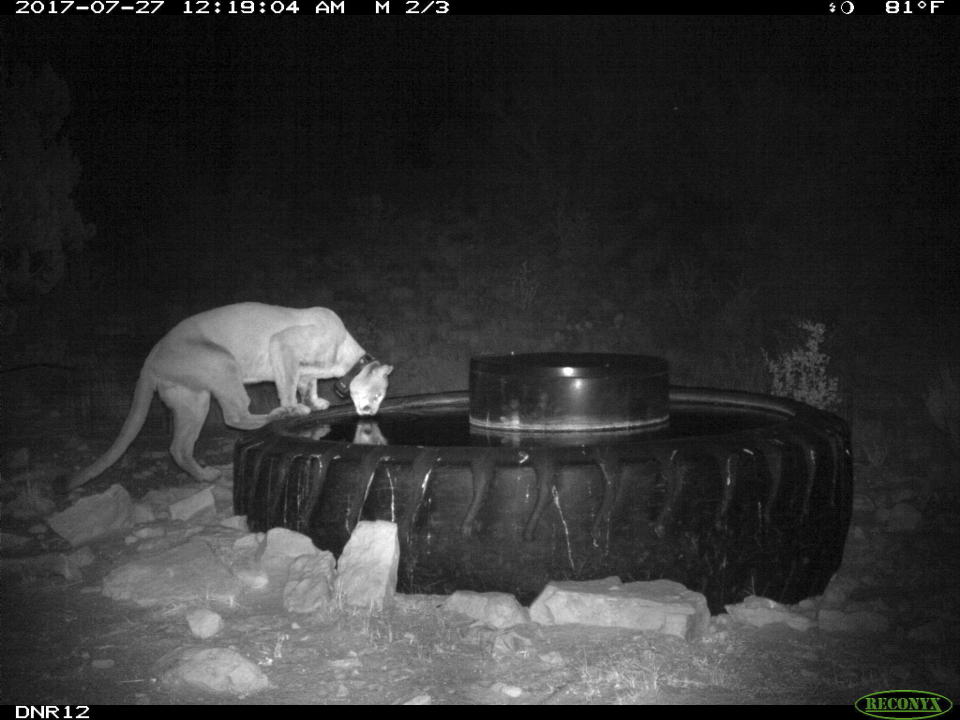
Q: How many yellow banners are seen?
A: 0